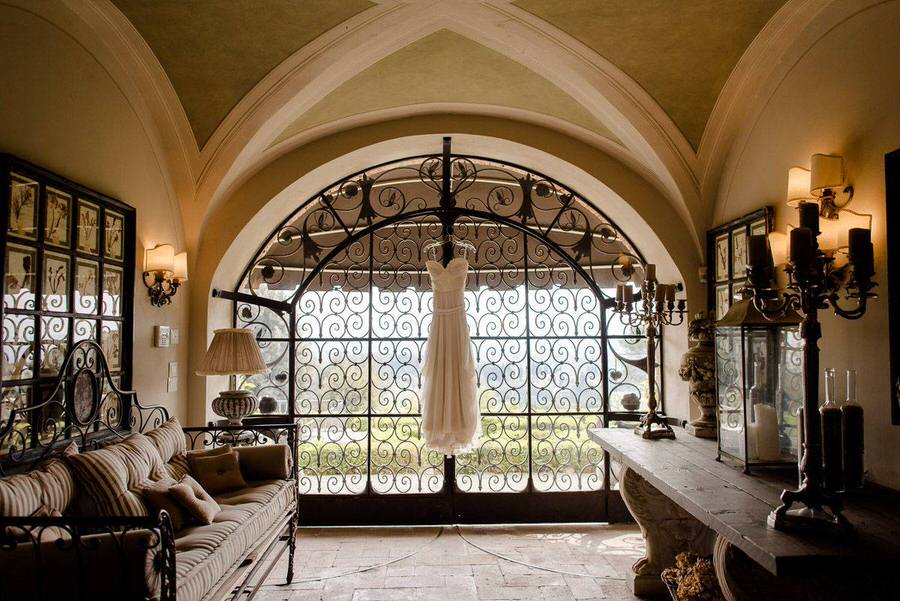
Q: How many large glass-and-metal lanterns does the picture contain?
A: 1